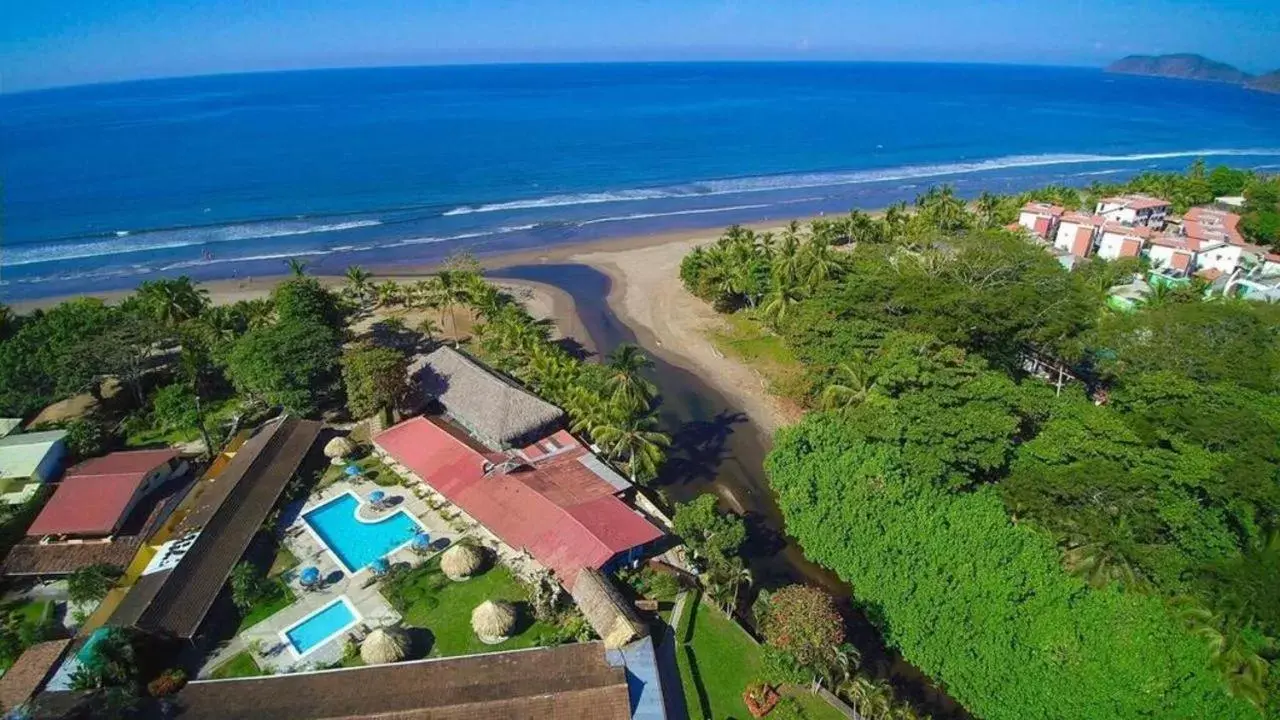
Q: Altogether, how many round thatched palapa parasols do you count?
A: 4